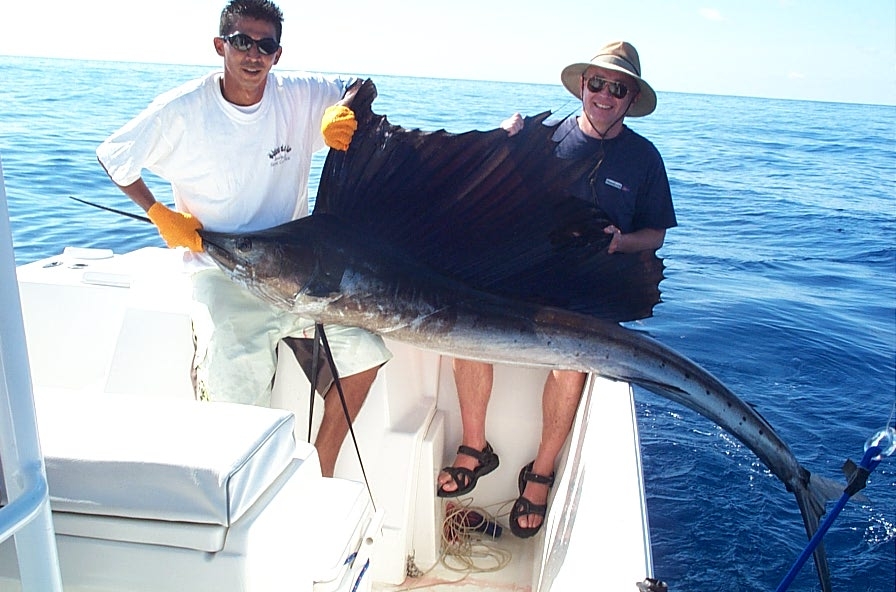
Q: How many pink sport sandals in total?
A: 0